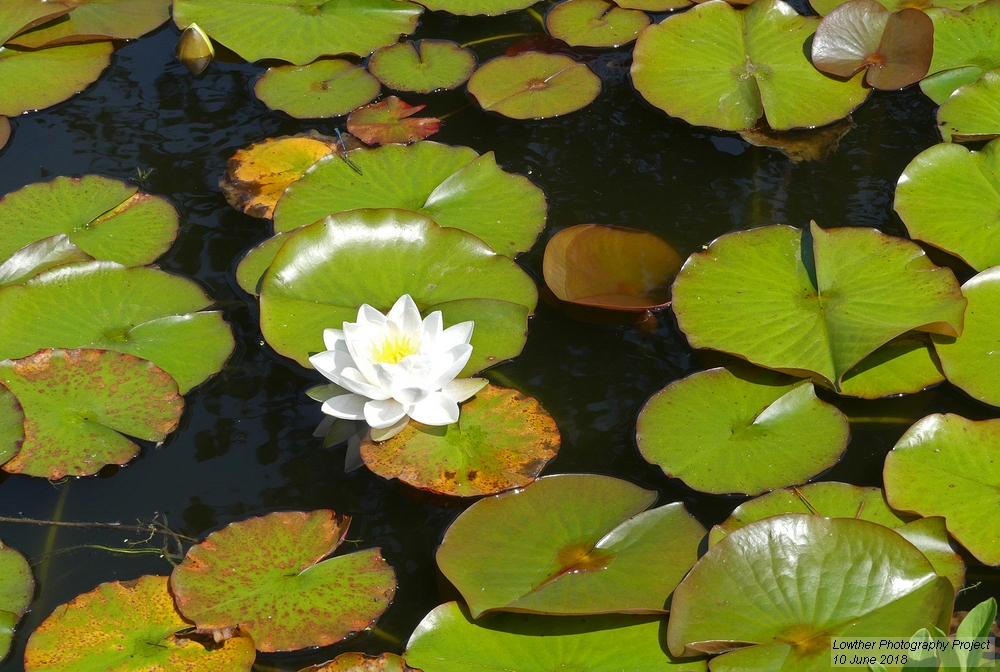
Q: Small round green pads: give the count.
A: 4